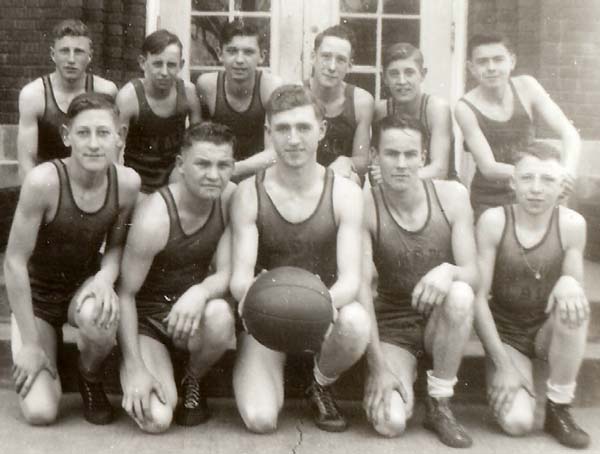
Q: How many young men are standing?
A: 6